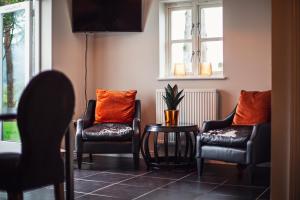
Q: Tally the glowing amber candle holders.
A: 2